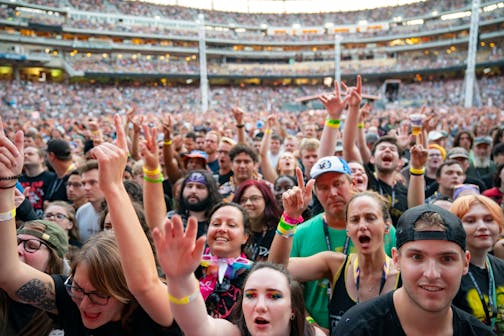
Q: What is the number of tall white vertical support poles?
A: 3